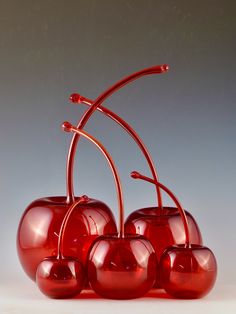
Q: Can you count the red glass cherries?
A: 5